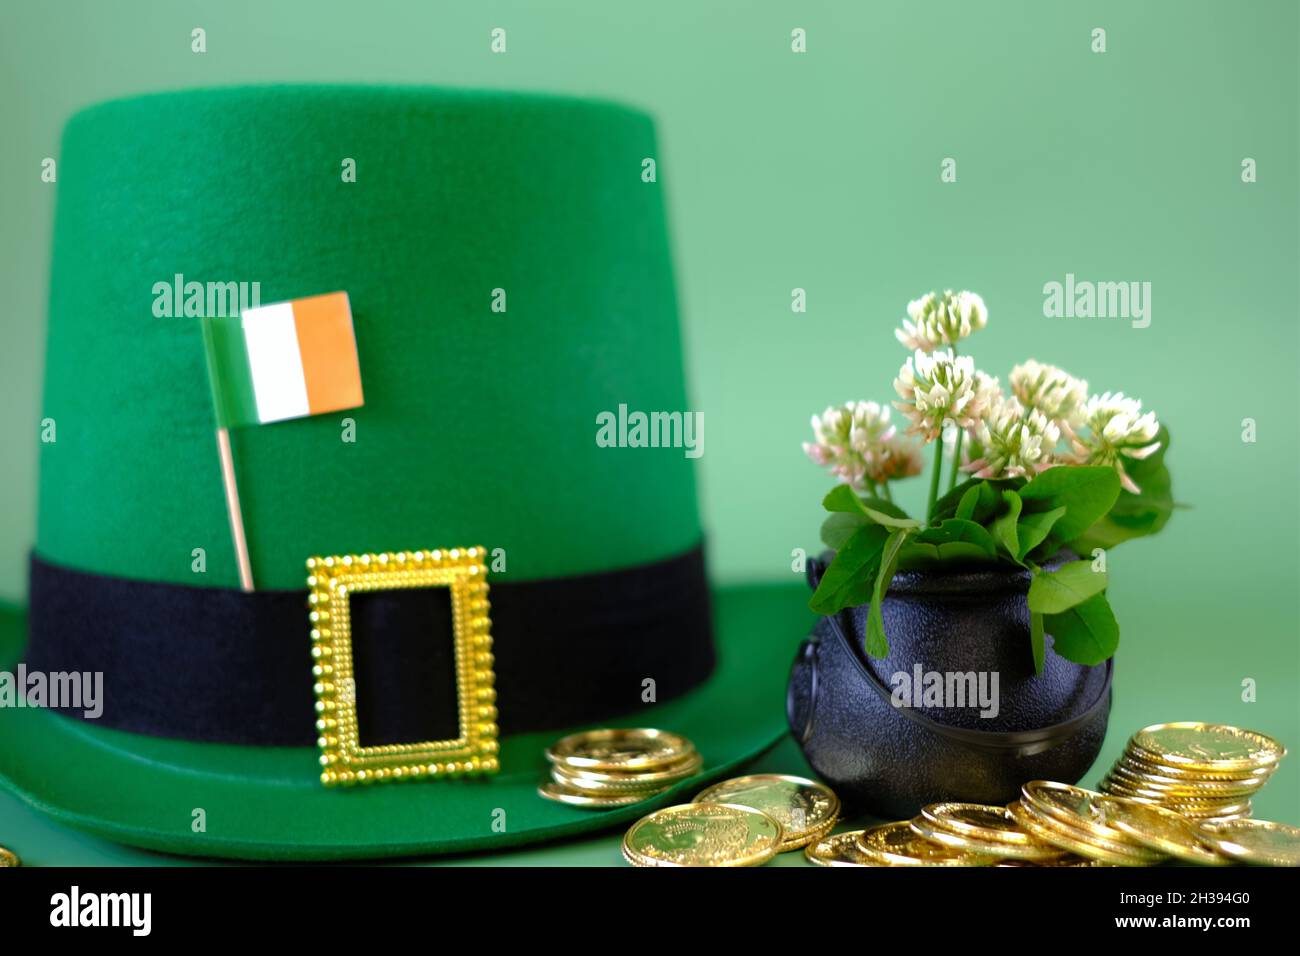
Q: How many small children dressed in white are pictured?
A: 0